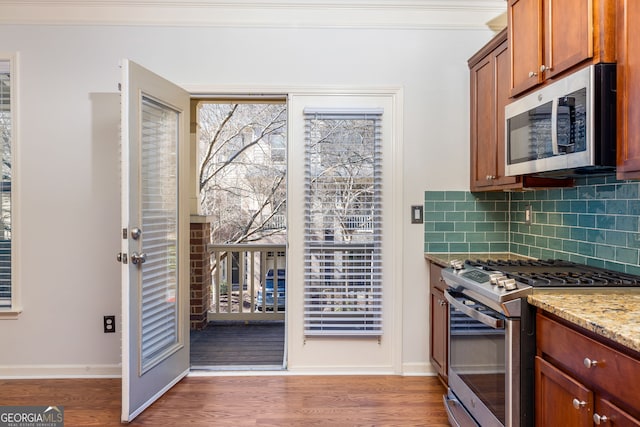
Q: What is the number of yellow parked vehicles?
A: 0